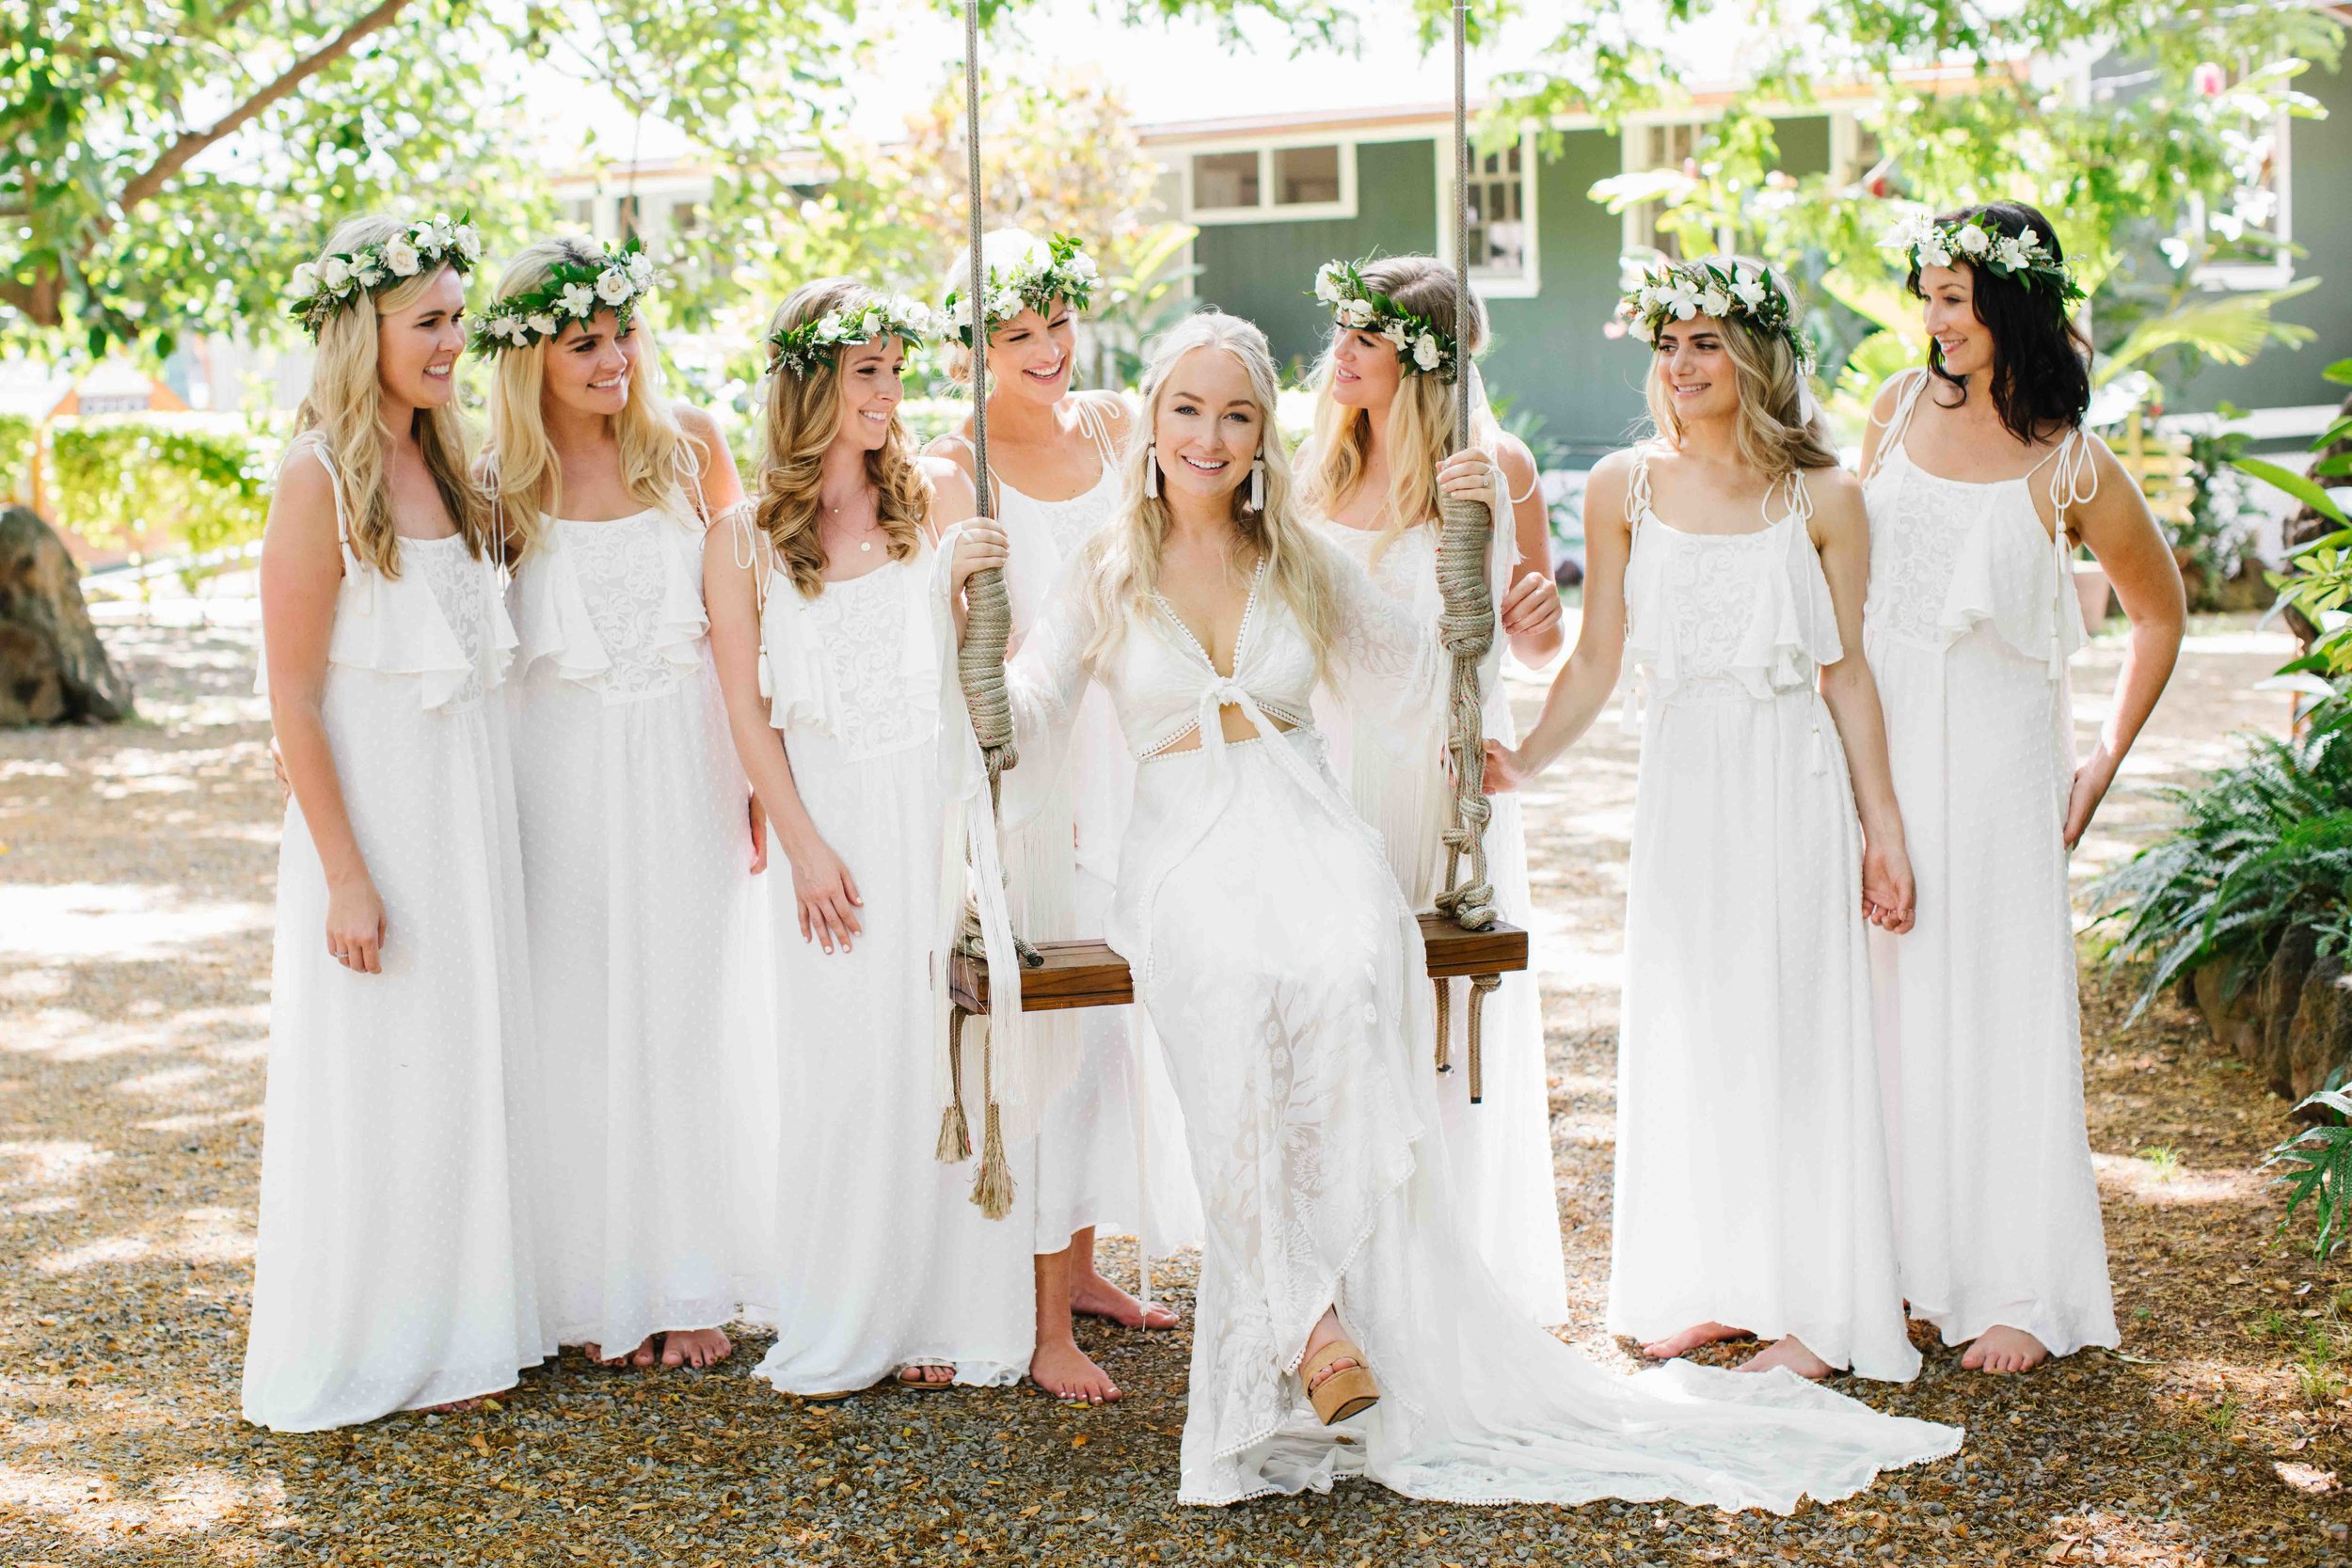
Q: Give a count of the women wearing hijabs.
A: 0